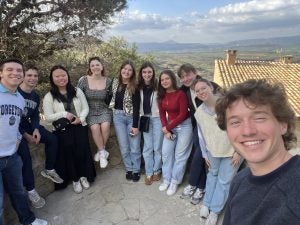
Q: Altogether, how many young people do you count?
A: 10